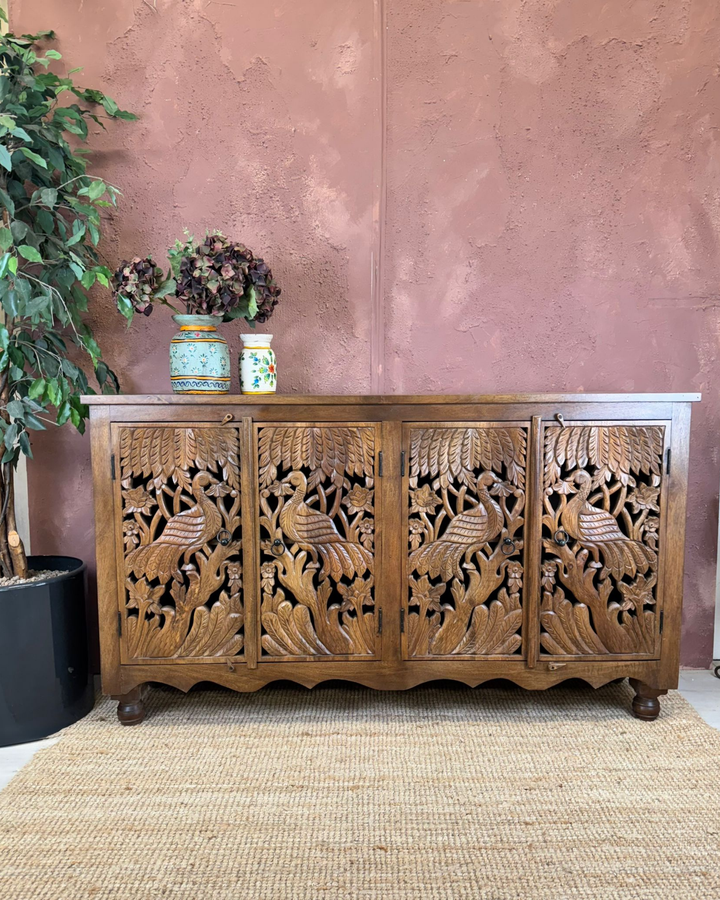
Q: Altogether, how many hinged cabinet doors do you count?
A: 4